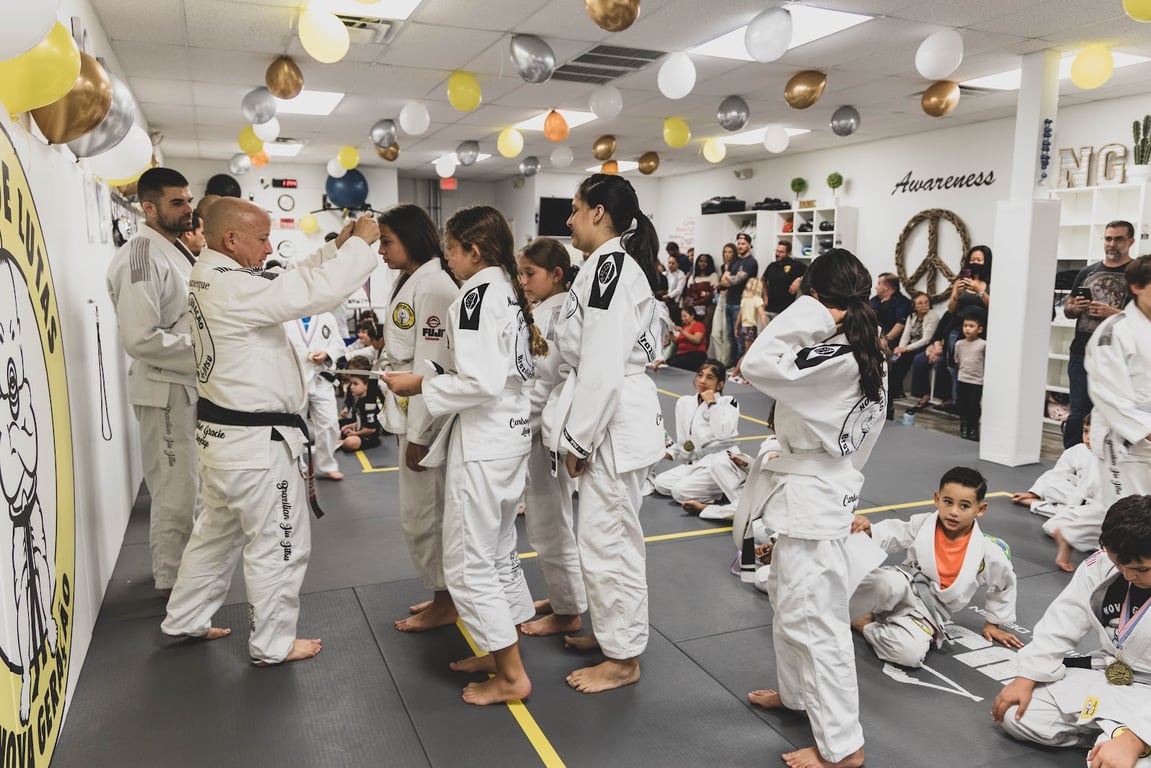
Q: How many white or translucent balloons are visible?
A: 12